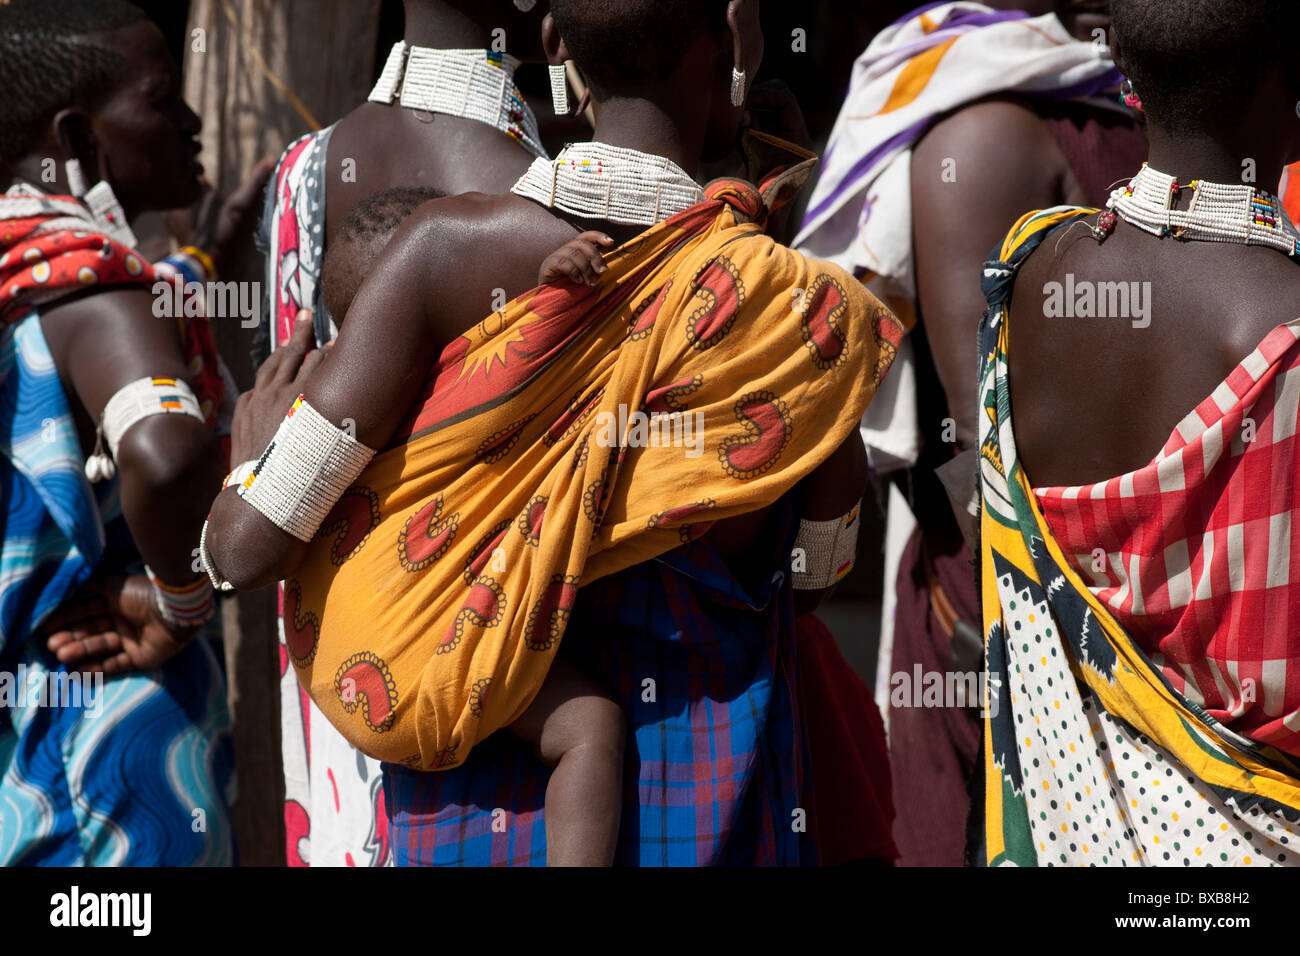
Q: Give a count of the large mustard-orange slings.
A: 1